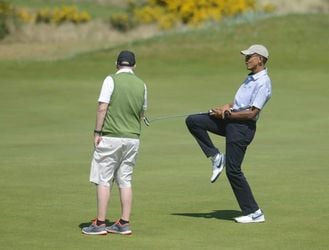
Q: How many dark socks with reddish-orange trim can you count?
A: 2